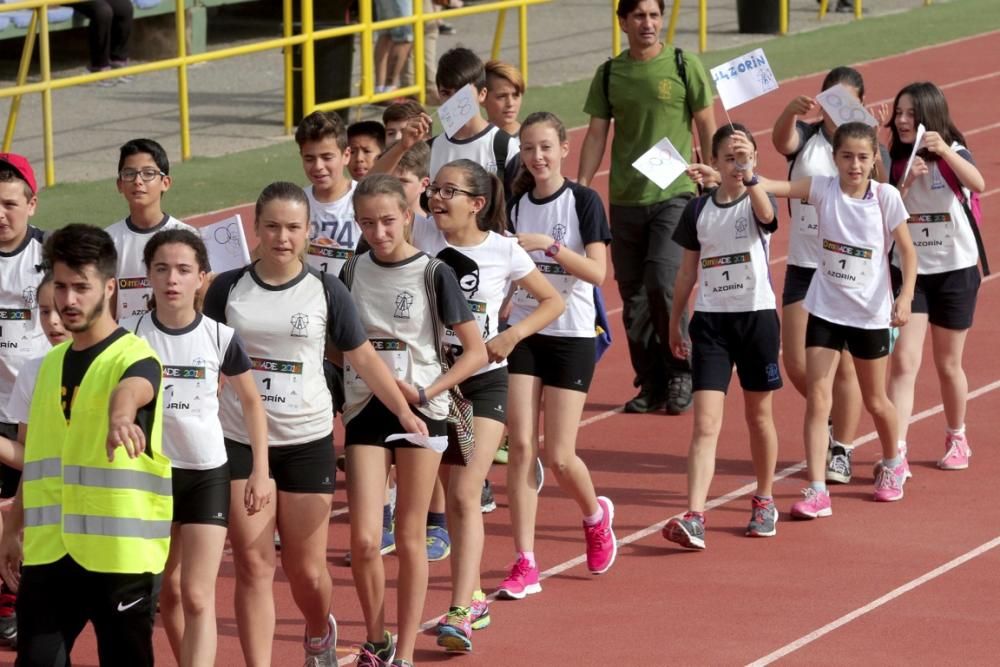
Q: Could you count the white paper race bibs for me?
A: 12